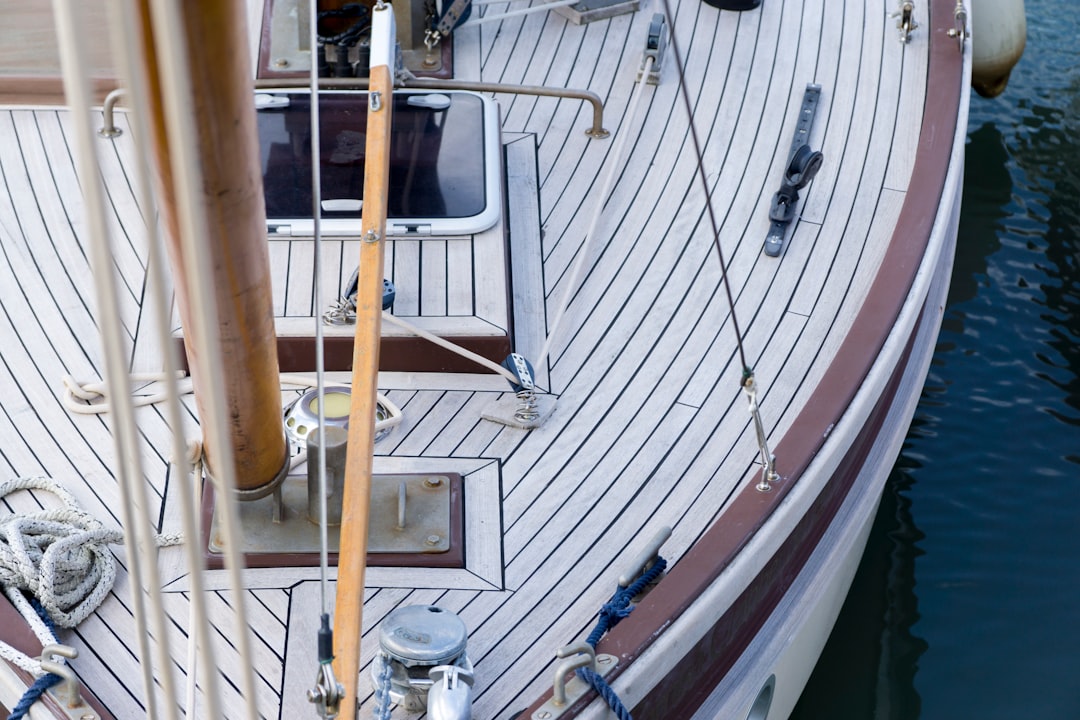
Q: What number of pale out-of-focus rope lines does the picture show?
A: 4